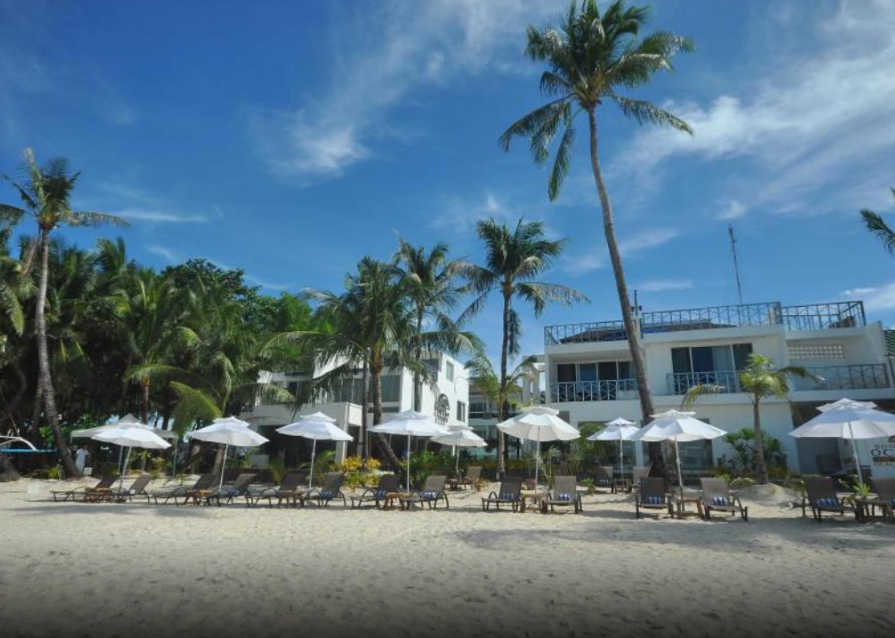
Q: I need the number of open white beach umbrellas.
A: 9